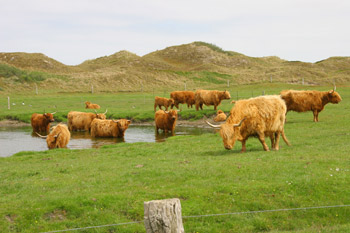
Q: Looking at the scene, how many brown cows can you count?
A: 12